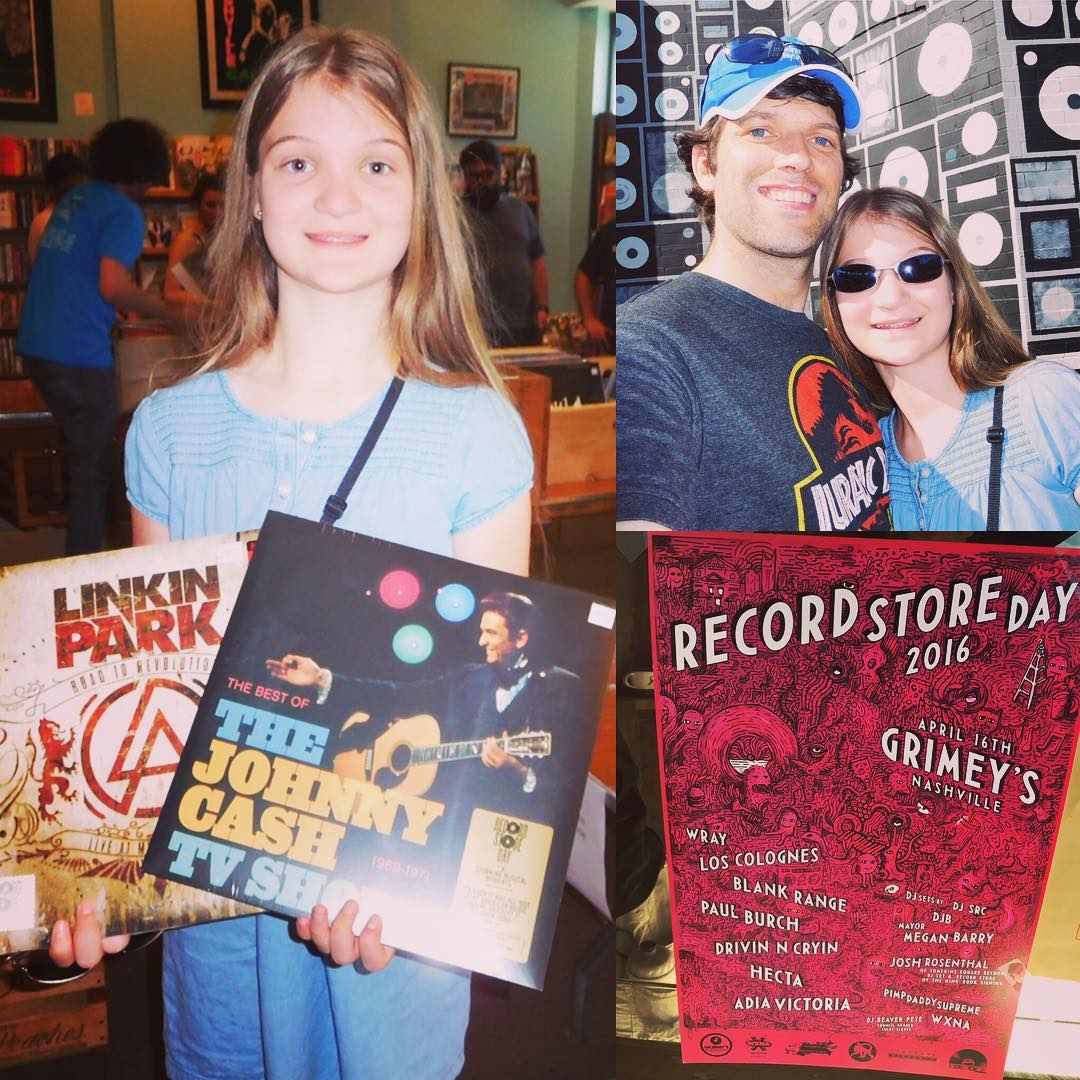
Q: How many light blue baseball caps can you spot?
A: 1